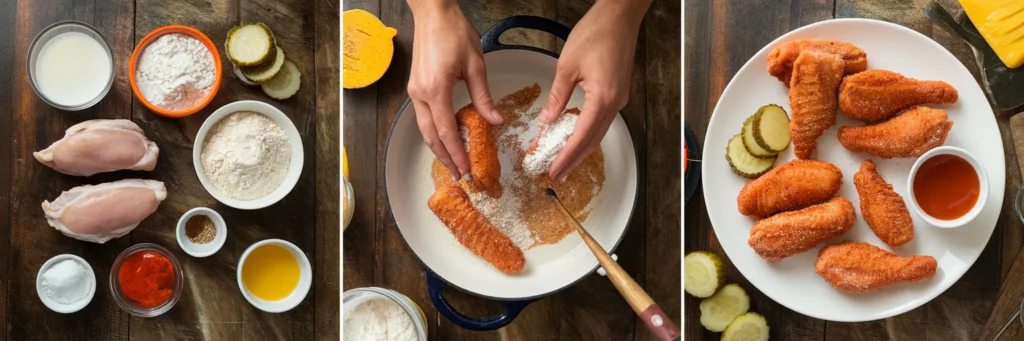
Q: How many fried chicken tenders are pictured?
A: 8